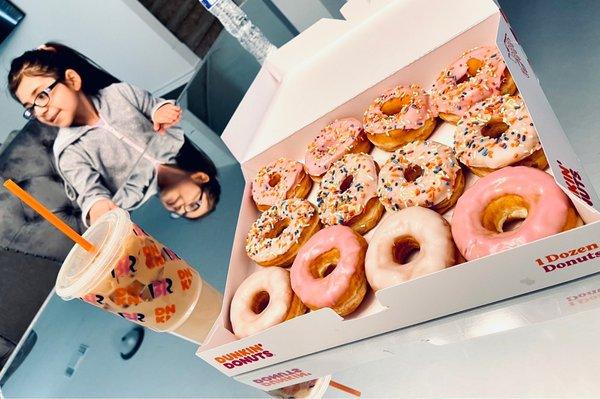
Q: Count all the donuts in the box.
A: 12